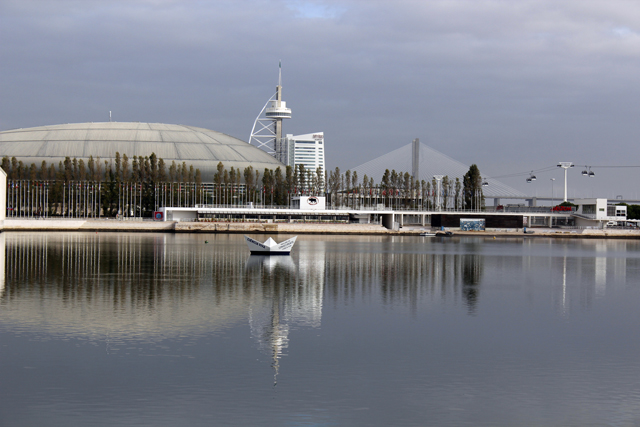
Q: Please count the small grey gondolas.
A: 5